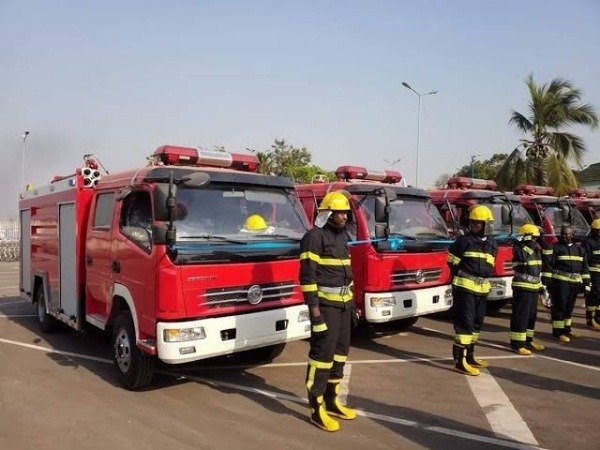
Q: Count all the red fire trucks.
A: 5